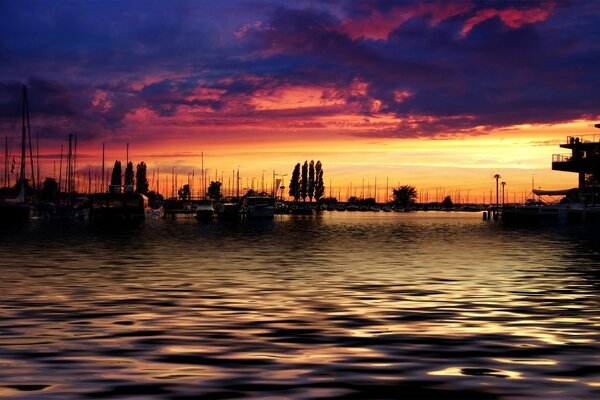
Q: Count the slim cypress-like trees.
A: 7